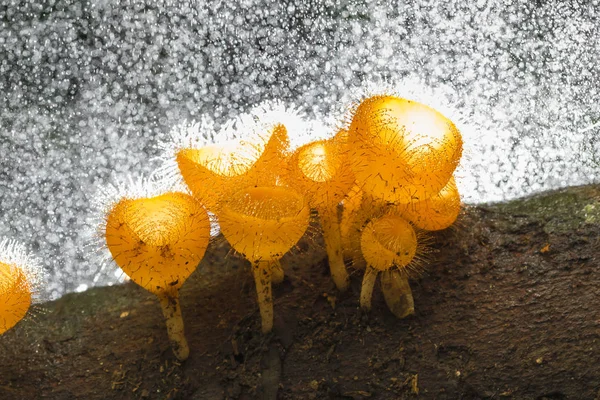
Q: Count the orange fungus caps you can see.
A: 8